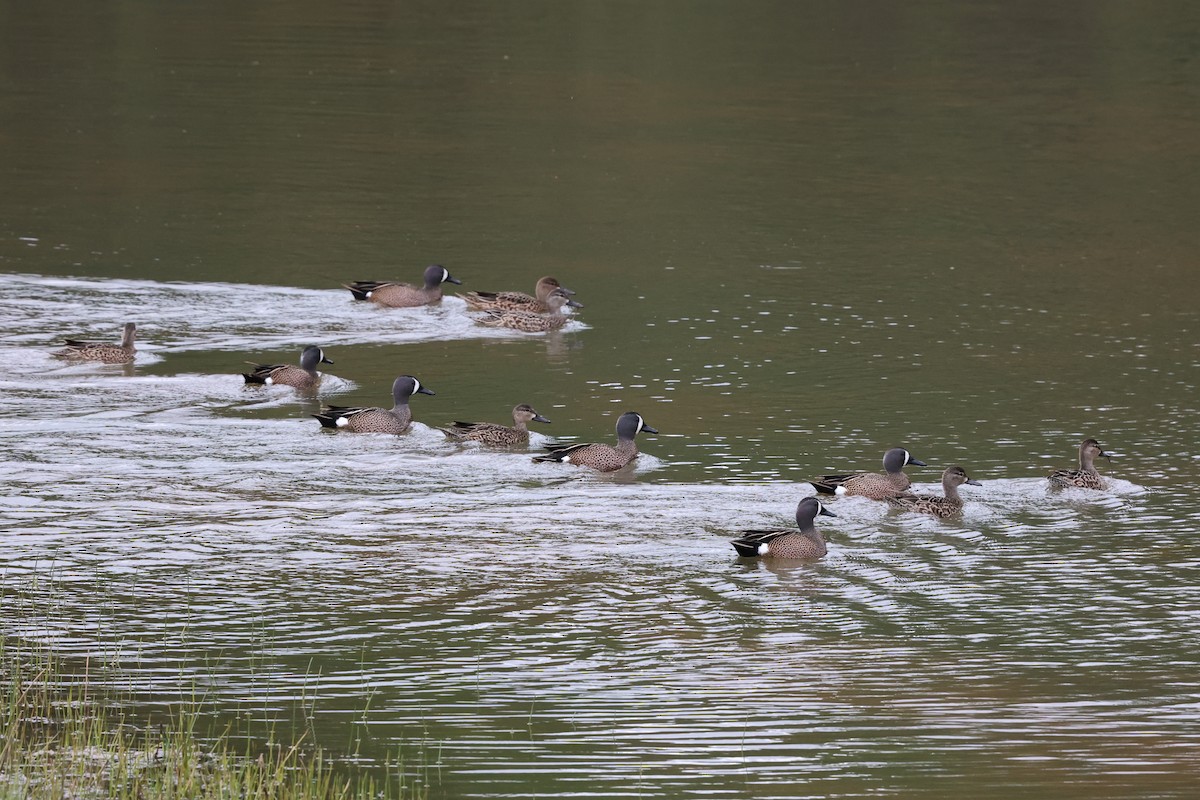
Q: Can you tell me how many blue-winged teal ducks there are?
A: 12